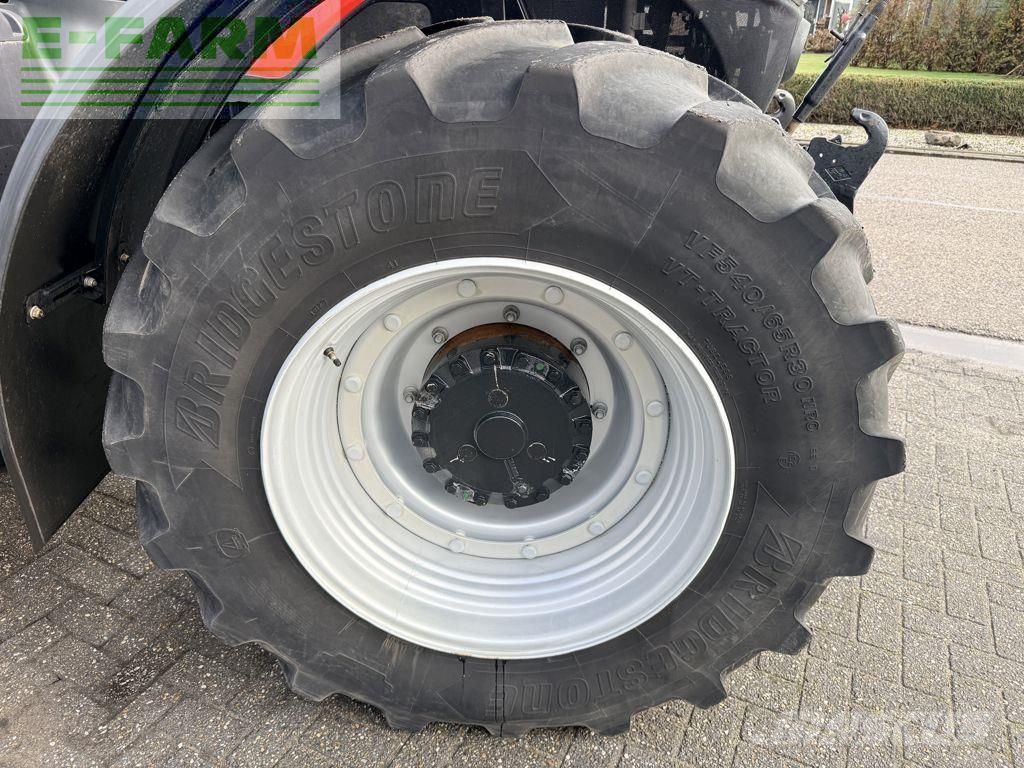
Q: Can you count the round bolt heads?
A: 12